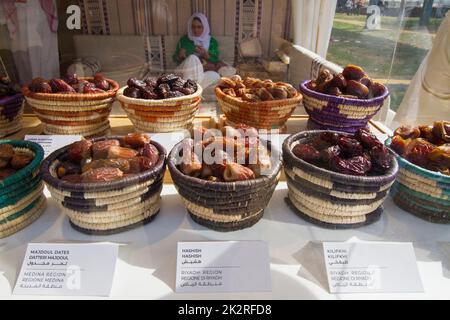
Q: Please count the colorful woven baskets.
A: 10